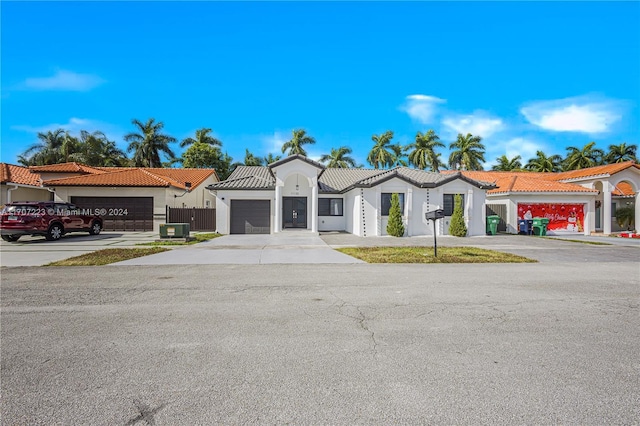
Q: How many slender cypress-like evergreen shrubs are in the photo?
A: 2